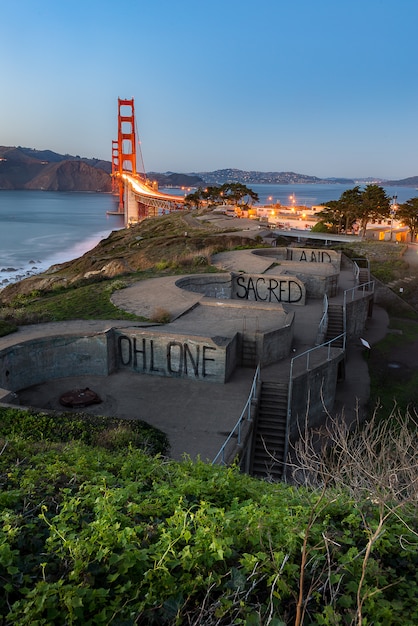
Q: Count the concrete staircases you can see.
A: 3